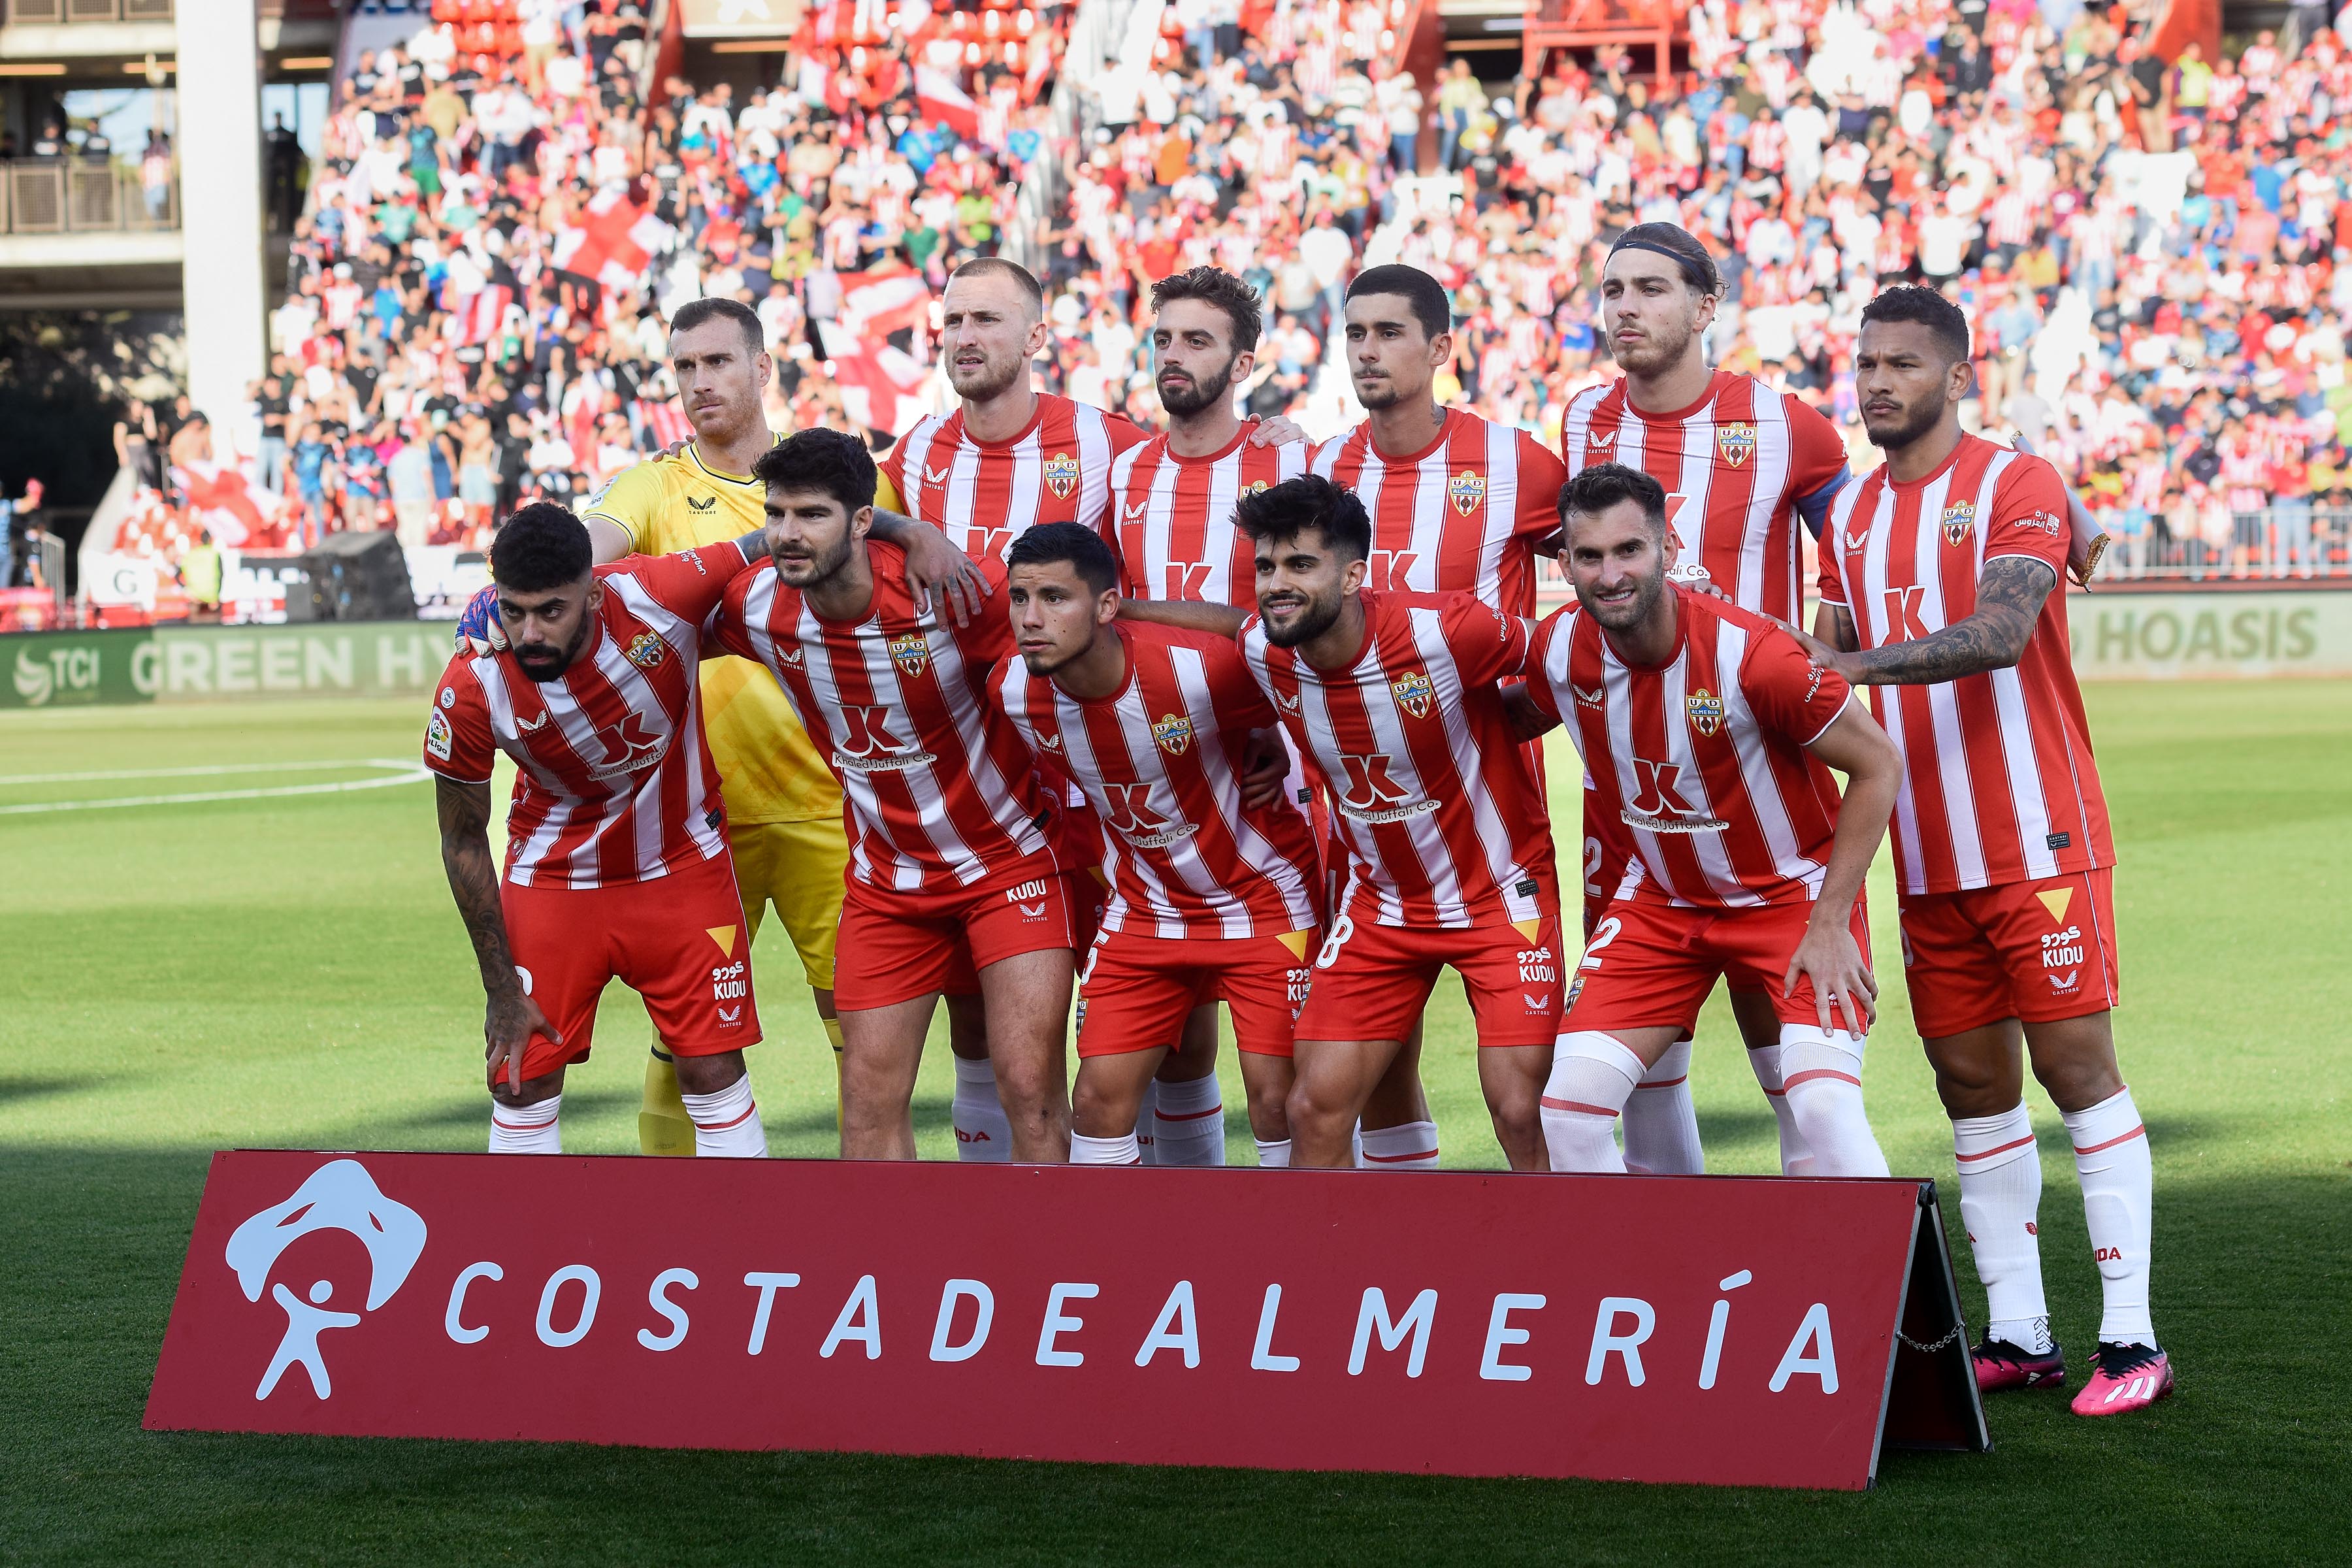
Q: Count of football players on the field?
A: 11